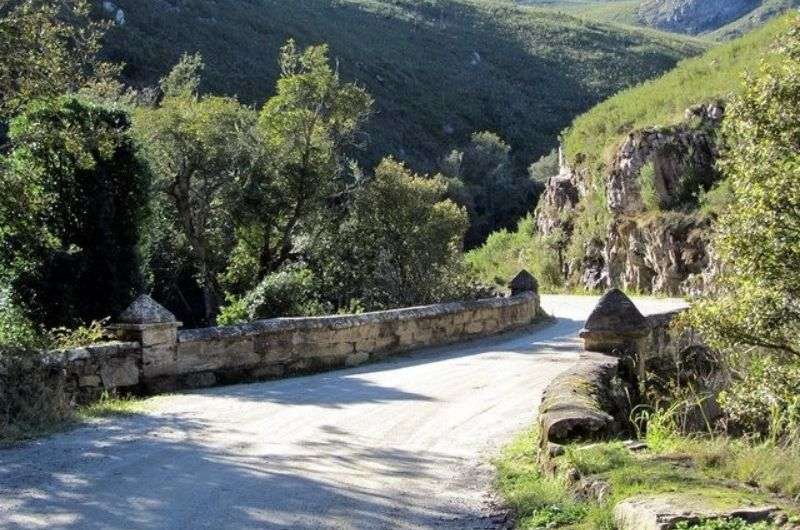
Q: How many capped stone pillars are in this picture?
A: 3